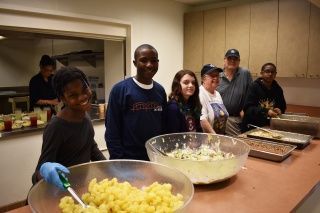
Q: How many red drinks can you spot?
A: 3